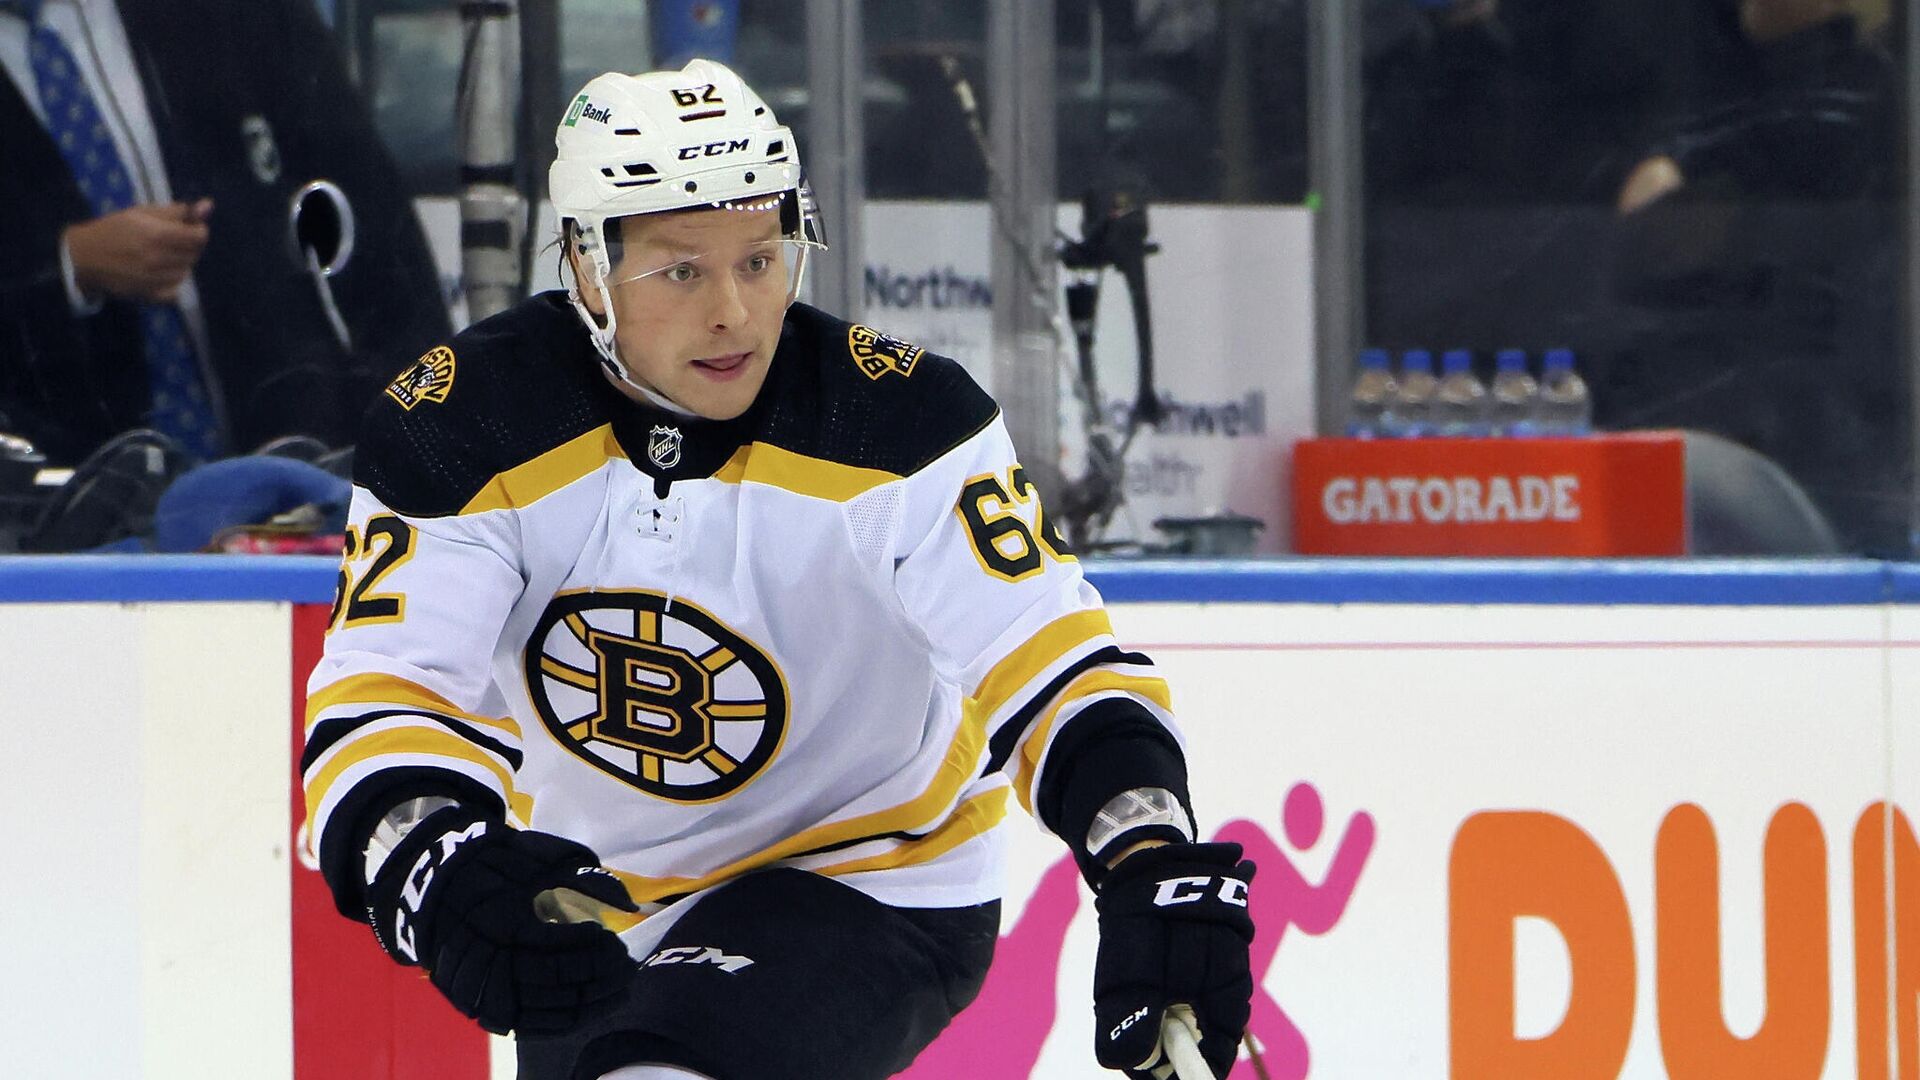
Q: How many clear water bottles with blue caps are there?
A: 5